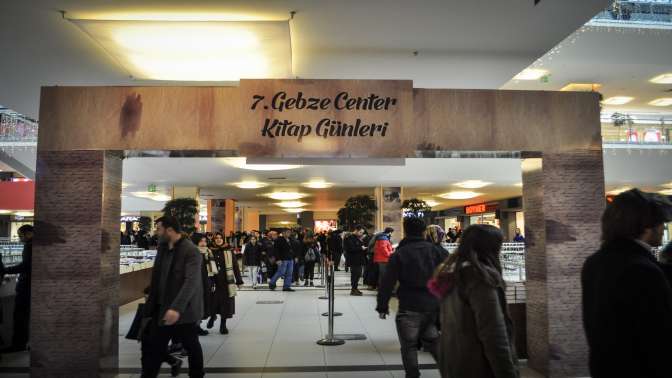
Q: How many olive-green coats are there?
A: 1